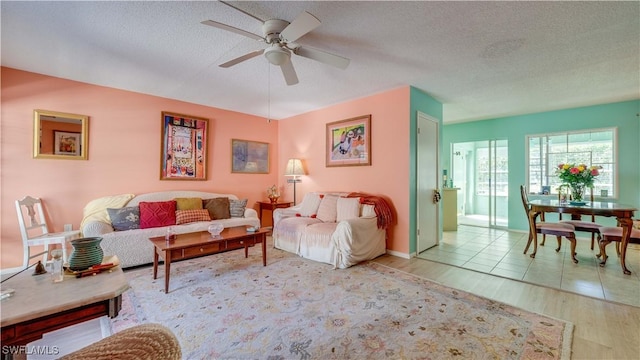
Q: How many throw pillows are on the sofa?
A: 6